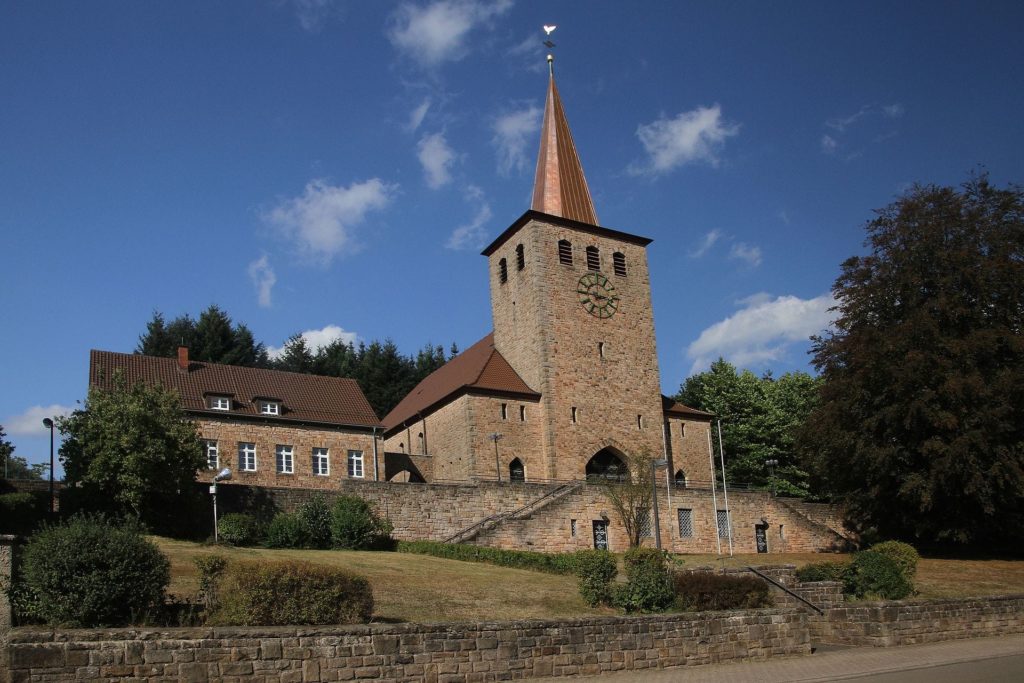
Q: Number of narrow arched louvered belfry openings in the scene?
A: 5